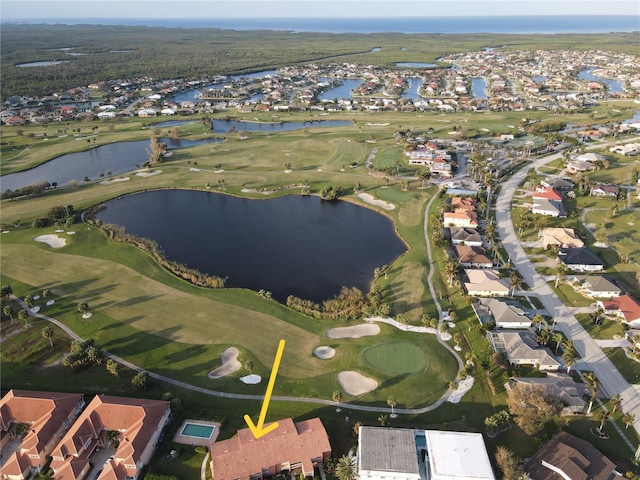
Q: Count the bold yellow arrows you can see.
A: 1